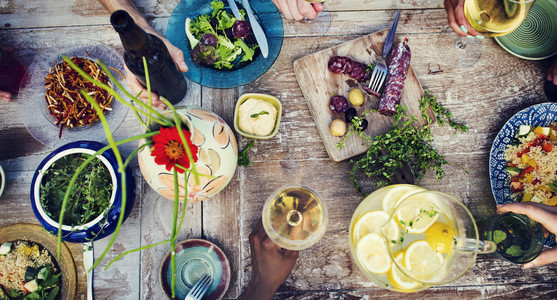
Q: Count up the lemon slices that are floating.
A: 6